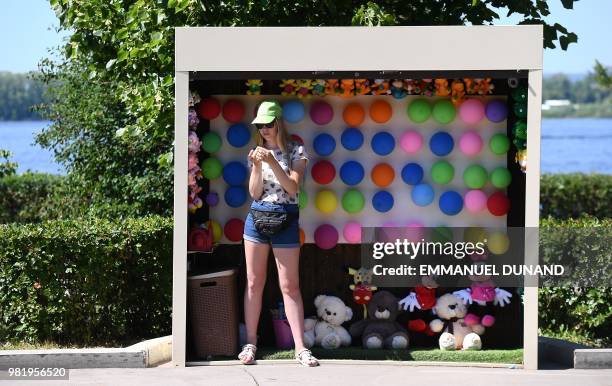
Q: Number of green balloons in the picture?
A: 11